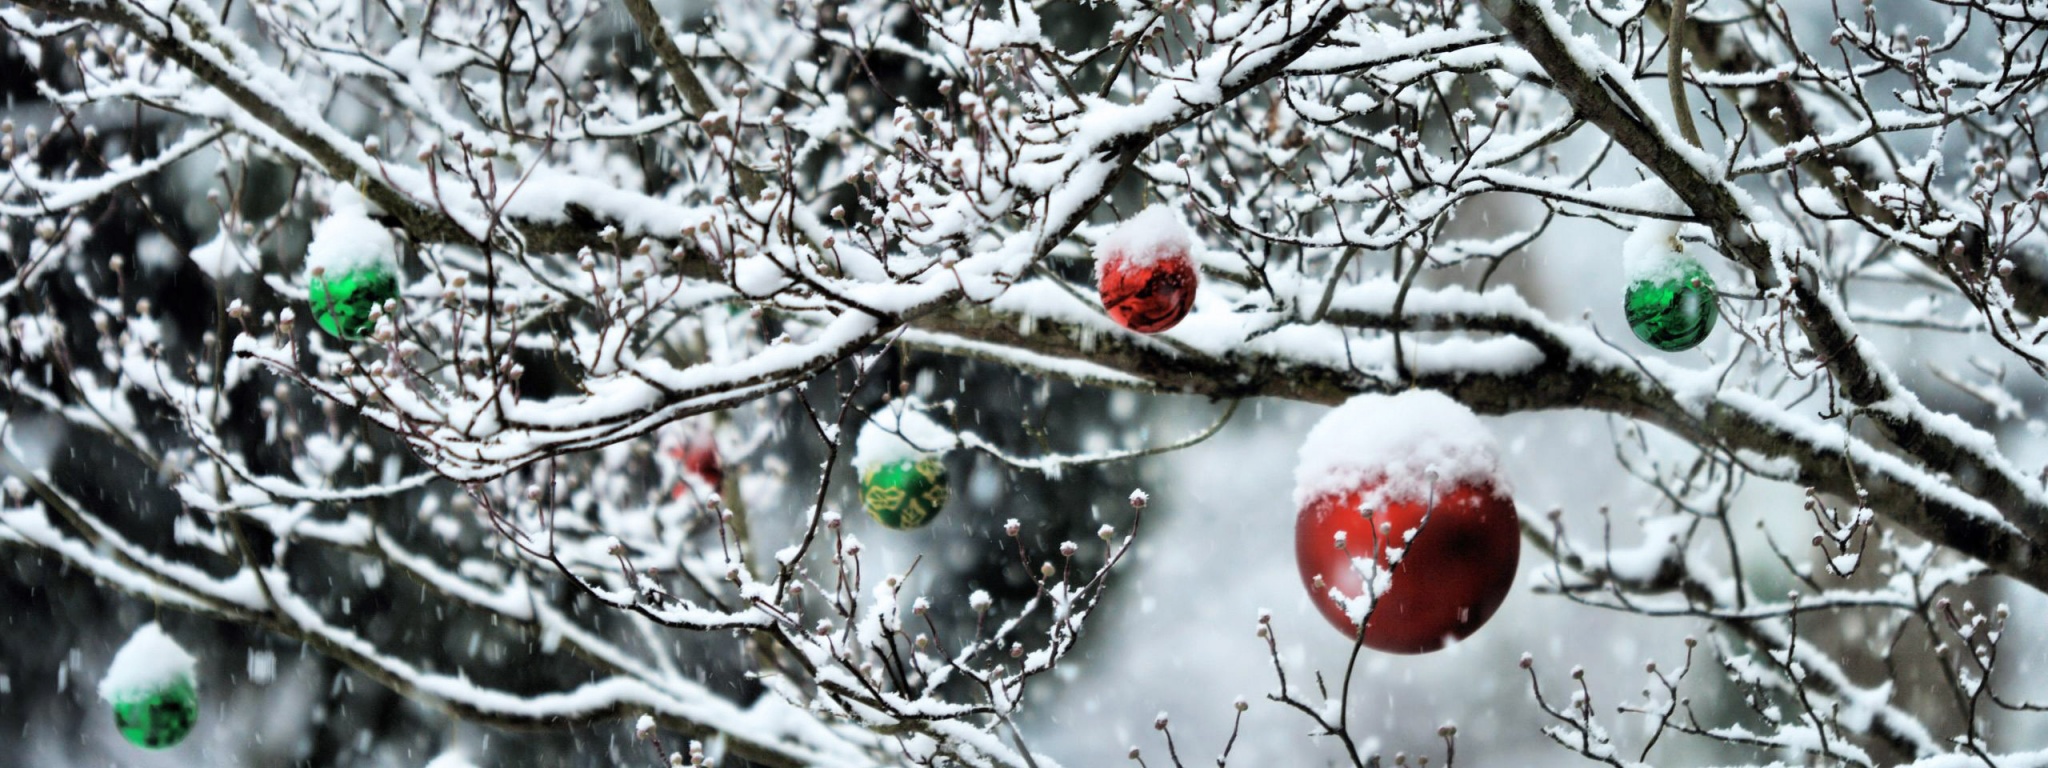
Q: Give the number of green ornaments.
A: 4